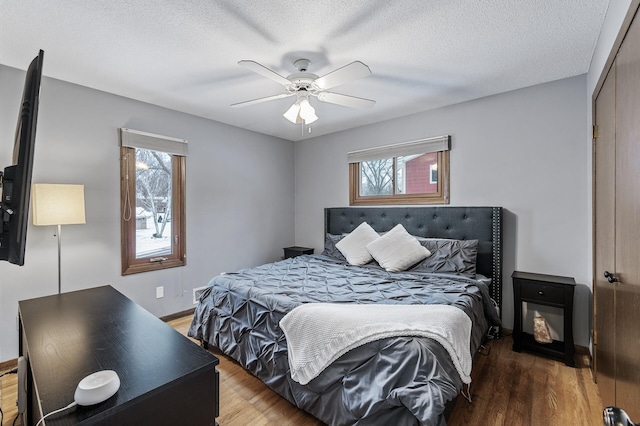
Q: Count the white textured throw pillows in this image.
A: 2